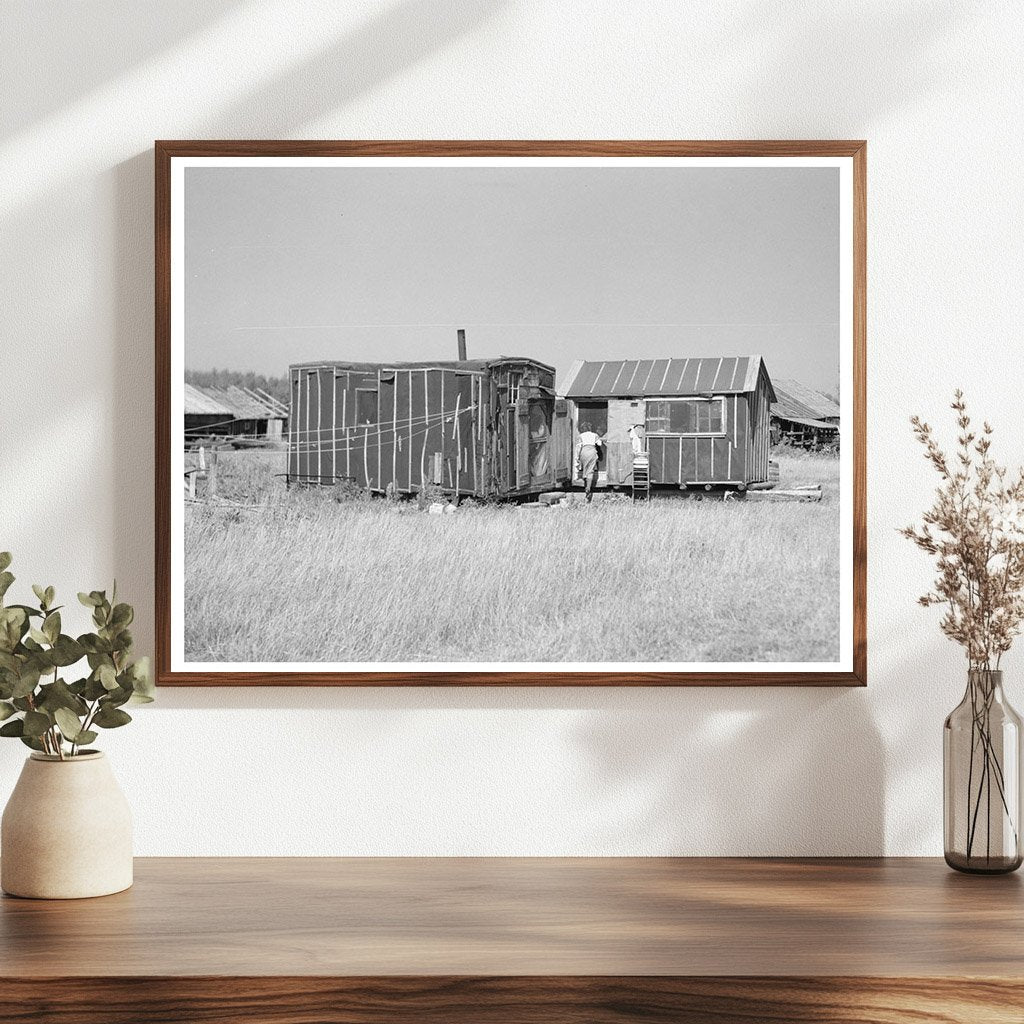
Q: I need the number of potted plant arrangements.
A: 2